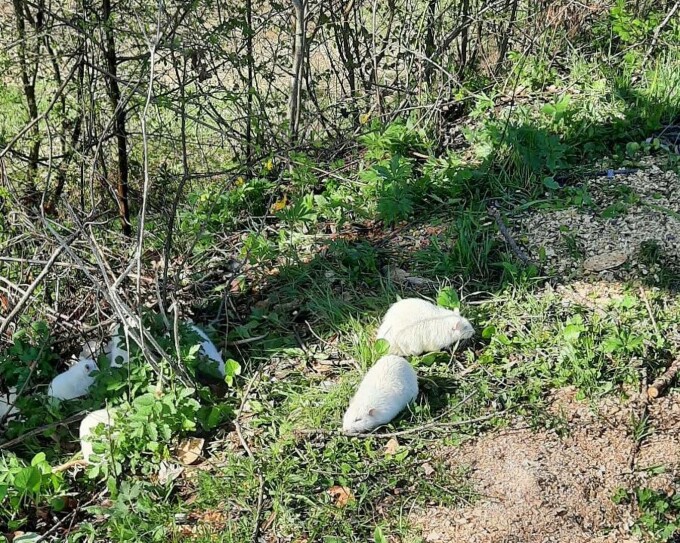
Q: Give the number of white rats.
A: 7